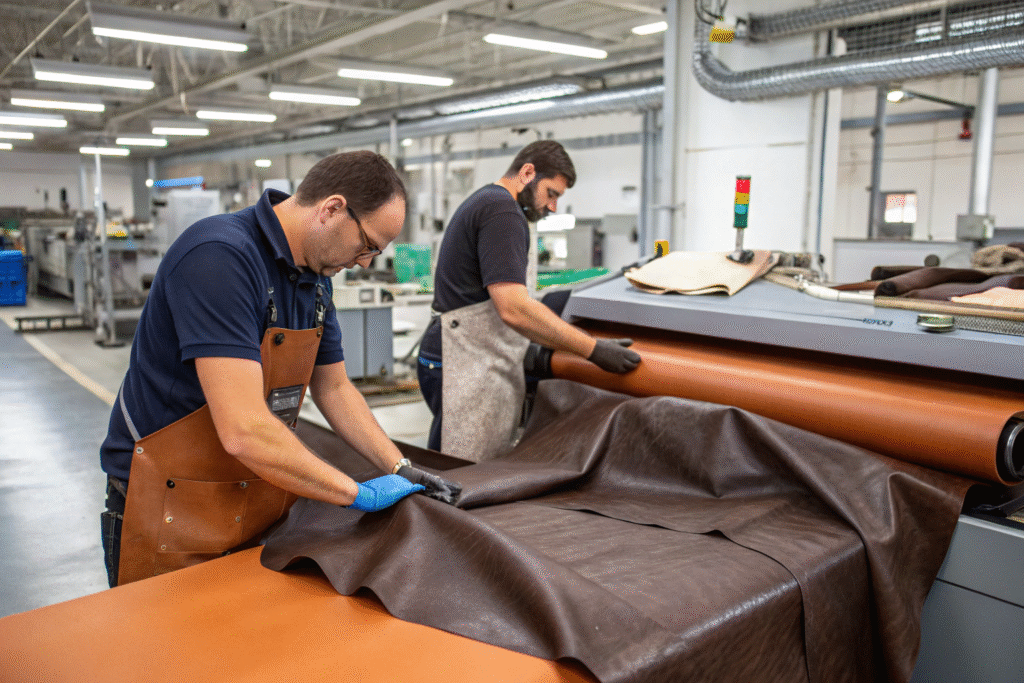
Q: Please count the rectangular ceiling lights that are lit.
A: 14